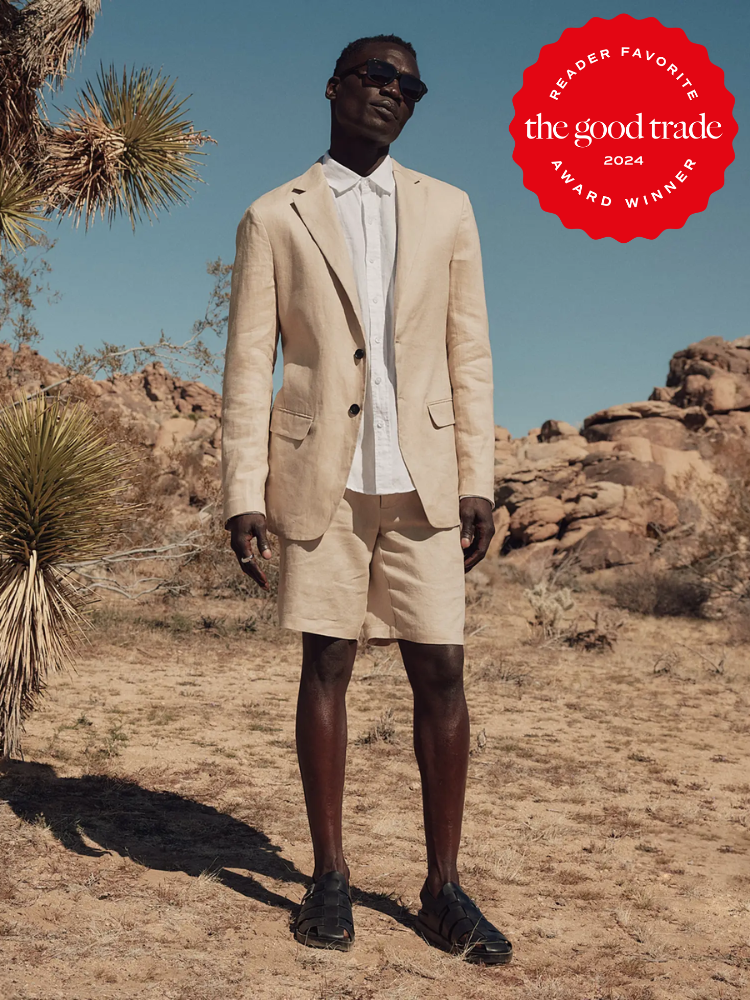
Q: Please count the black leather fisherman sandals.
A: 2